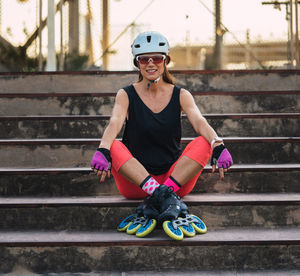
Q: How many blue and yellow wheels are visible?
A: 6